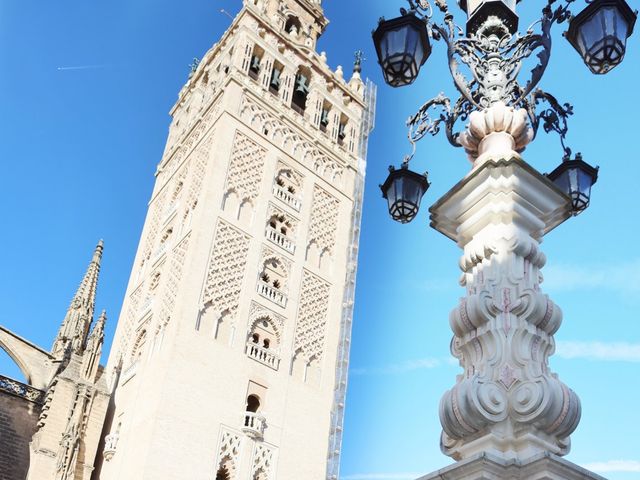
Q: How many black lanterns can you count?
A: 5